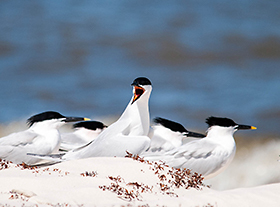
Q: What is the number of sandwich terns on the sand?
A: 5